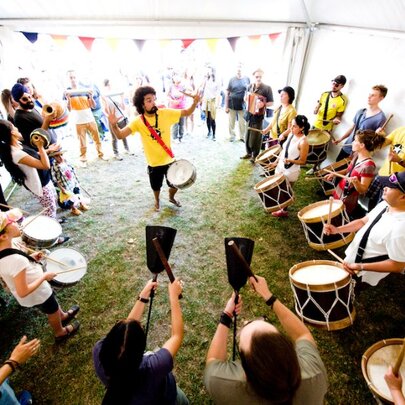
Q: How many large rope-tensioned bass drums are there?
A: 7